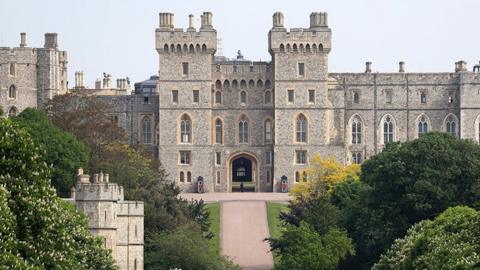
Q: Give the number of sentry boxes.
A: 2